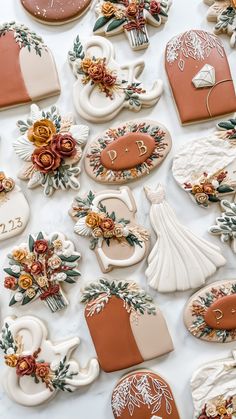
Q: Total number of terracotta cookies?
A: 7